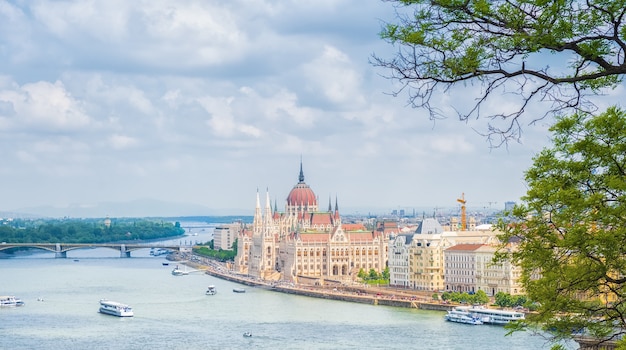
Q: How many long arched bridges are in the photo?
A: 1